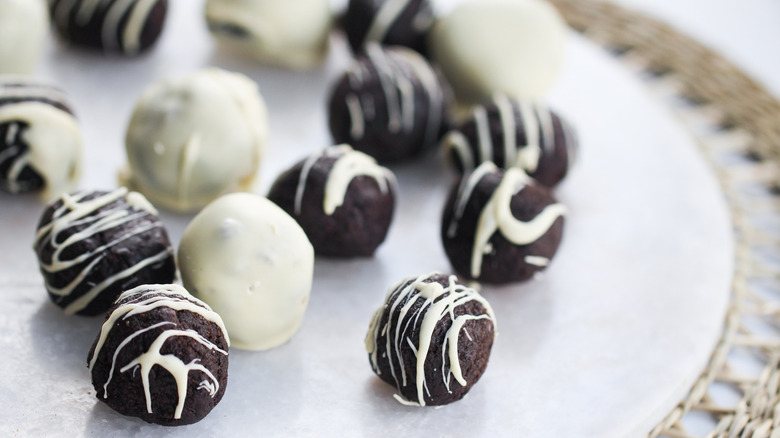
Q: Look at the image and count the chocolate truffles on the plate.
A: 15